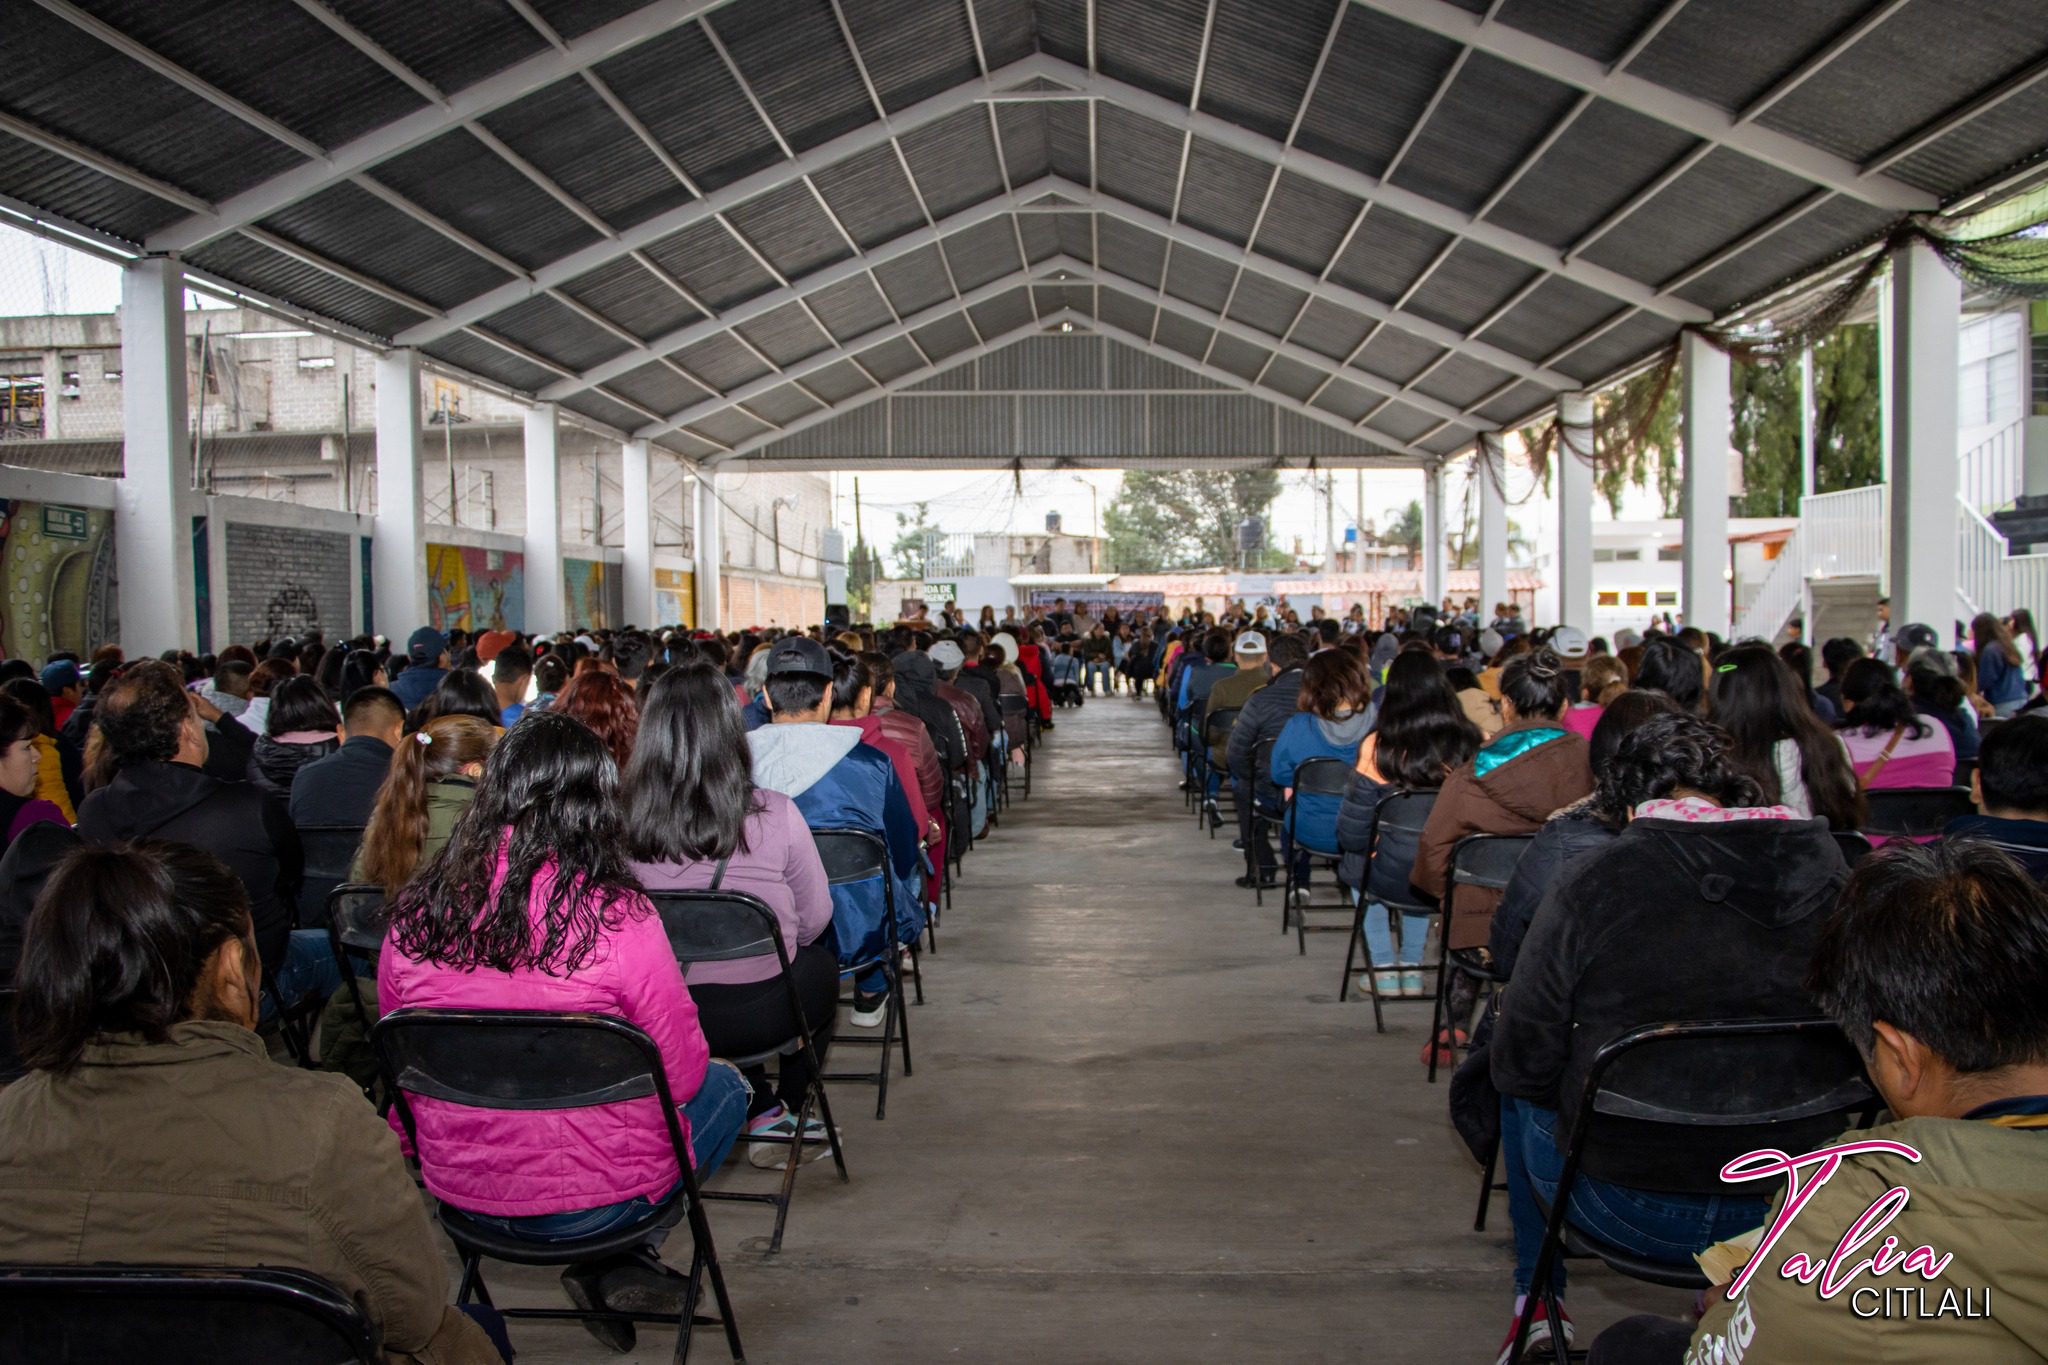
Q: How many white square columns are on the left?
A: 5